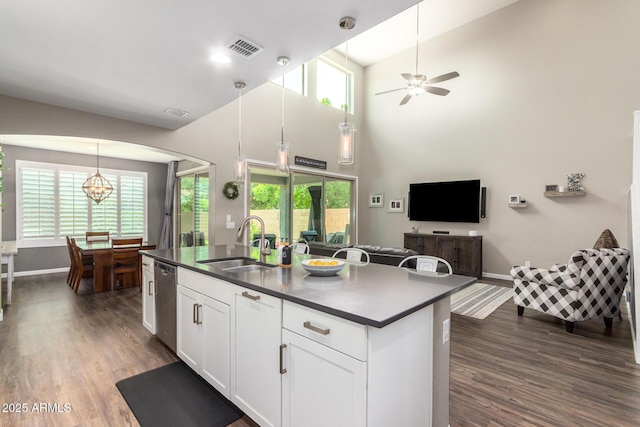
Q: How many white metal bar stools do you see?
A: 4